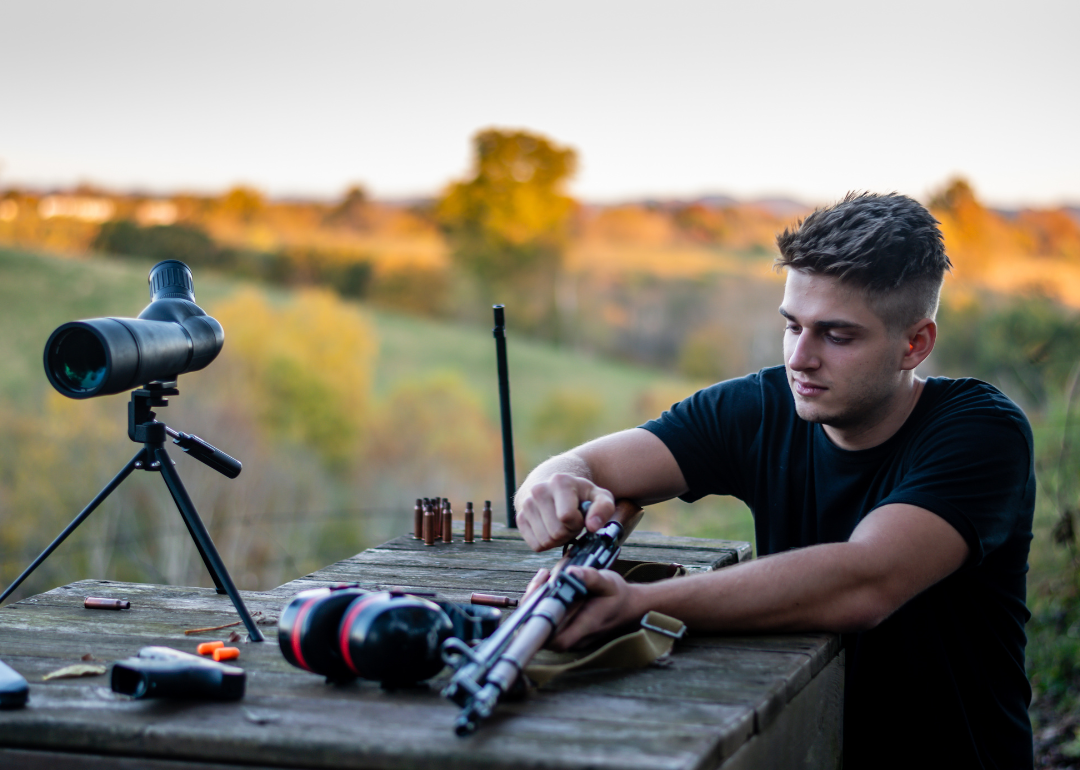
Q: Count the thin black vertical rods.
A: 1